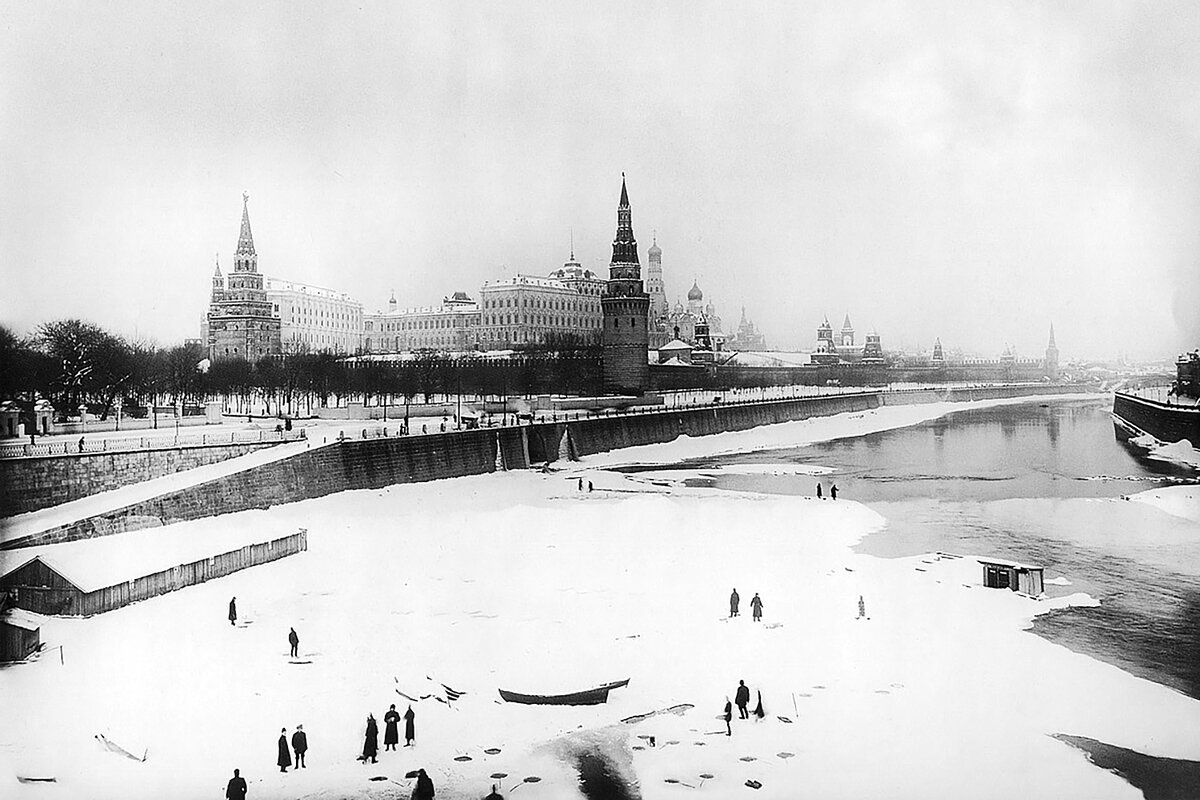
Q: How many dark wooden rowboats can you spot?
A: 1